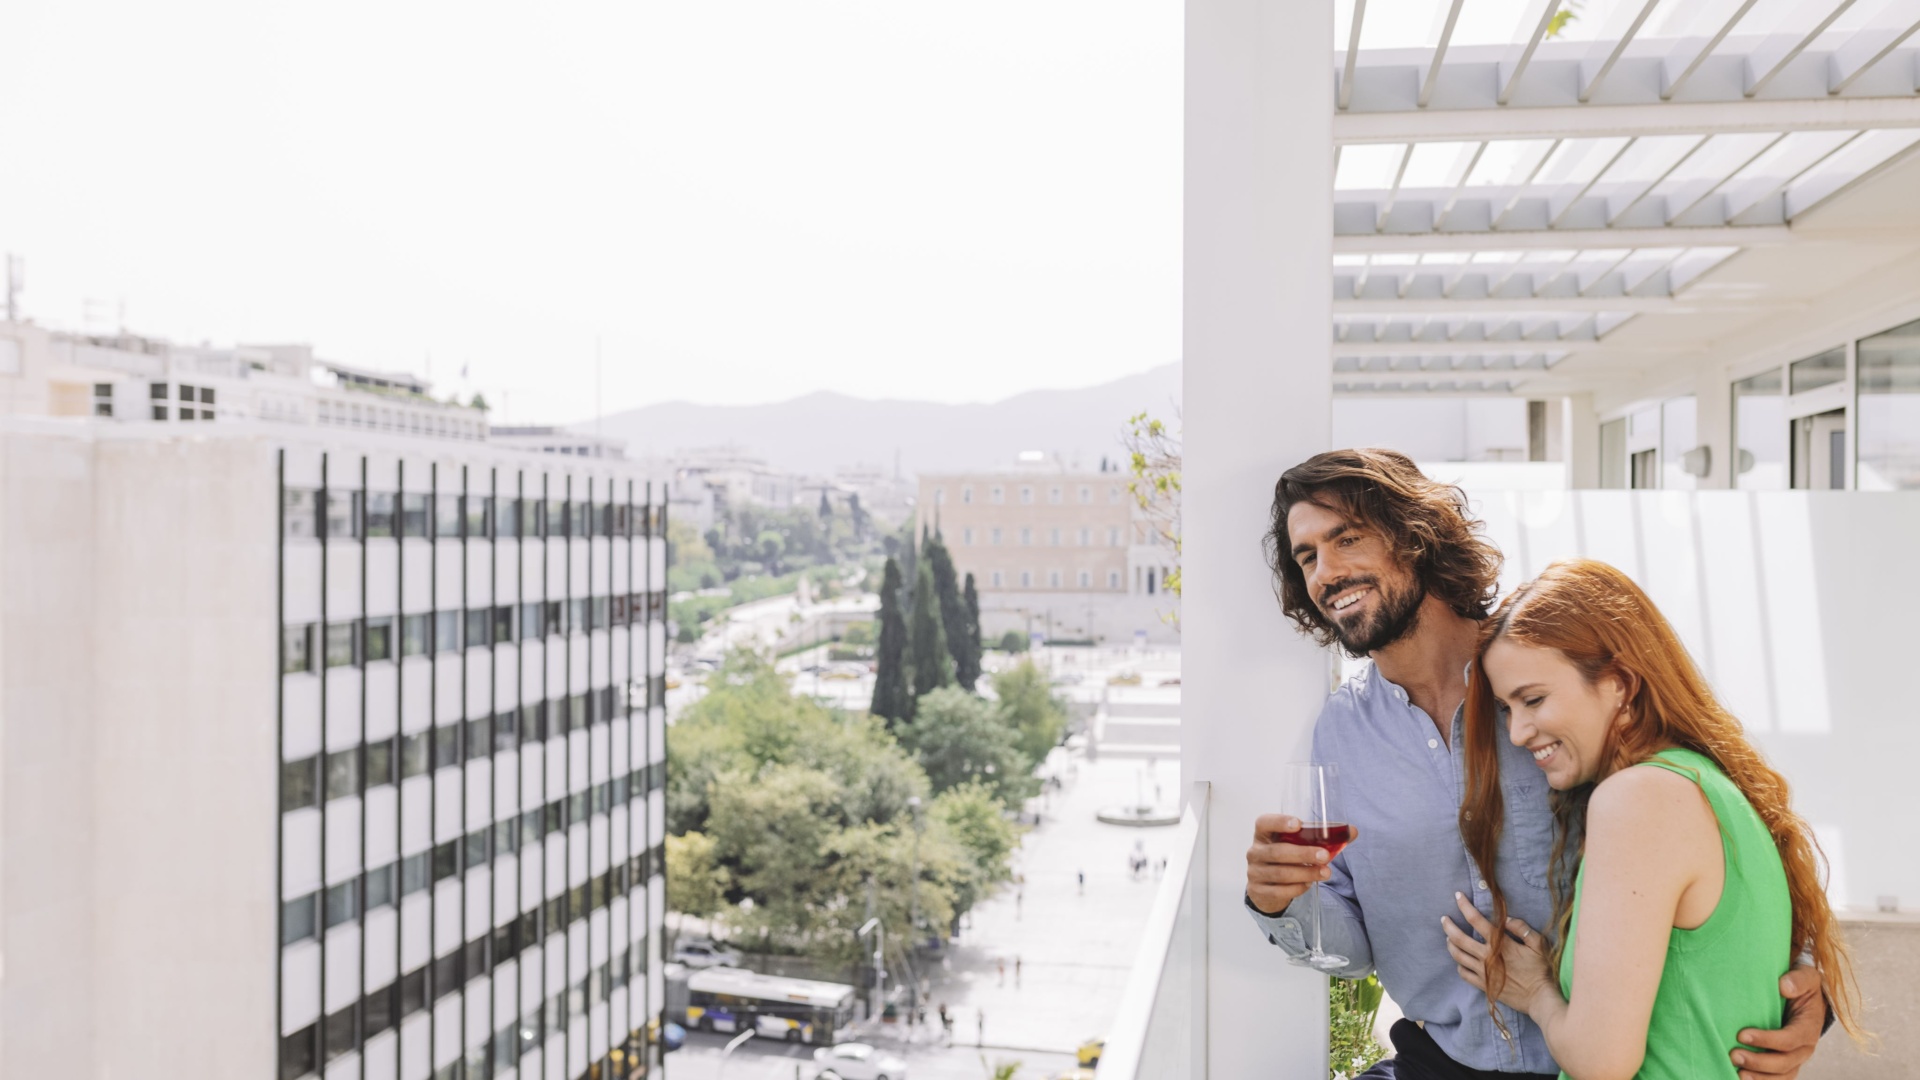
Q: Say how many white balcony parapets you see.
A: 1